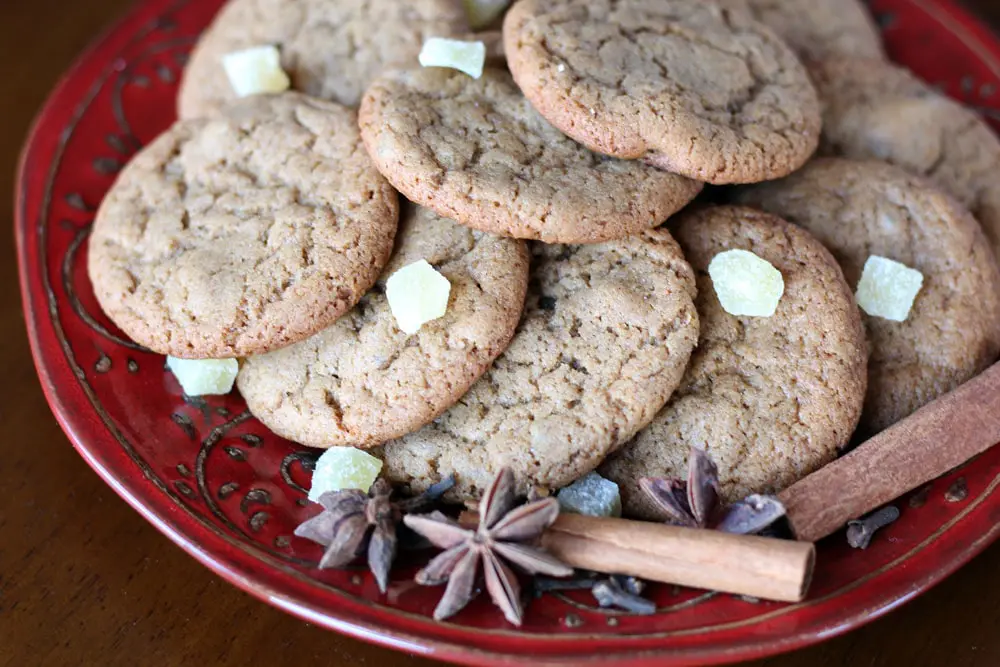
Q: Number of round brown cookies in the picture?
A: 10